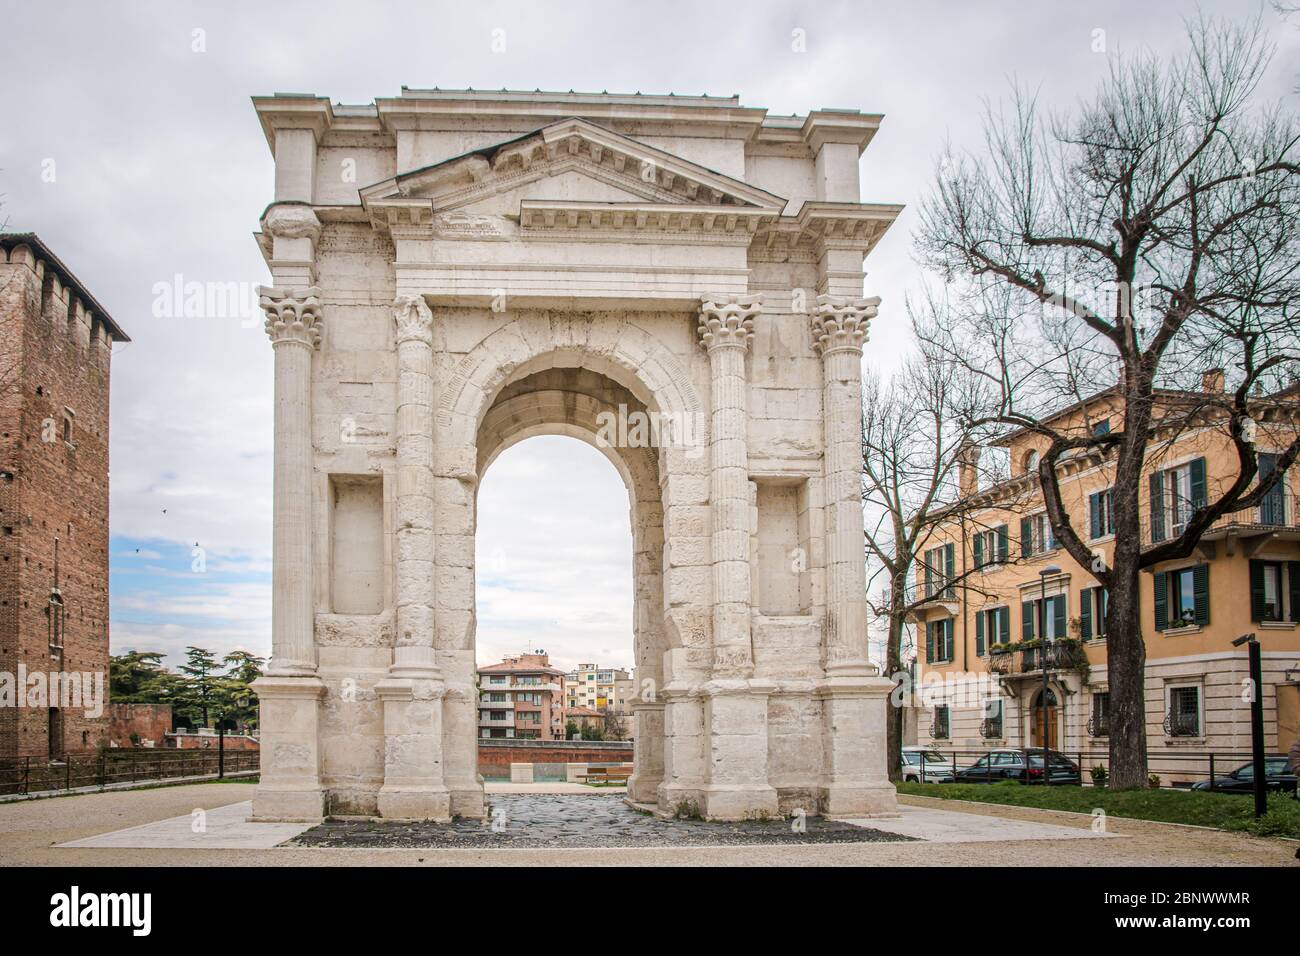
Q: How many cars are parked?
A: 3